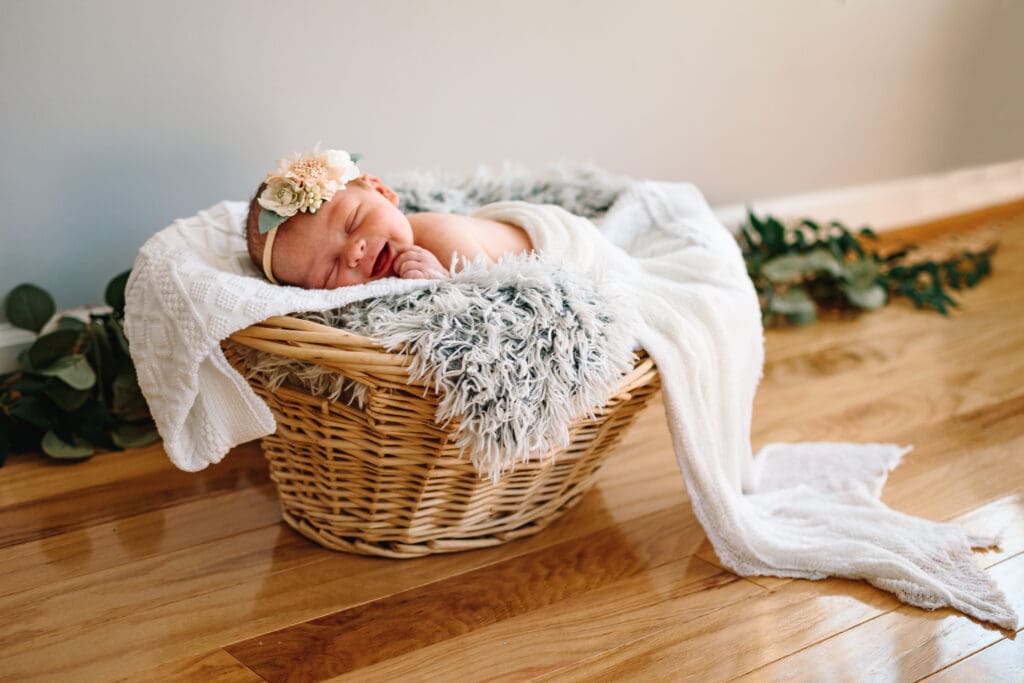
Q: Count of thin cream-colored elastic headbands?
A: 1